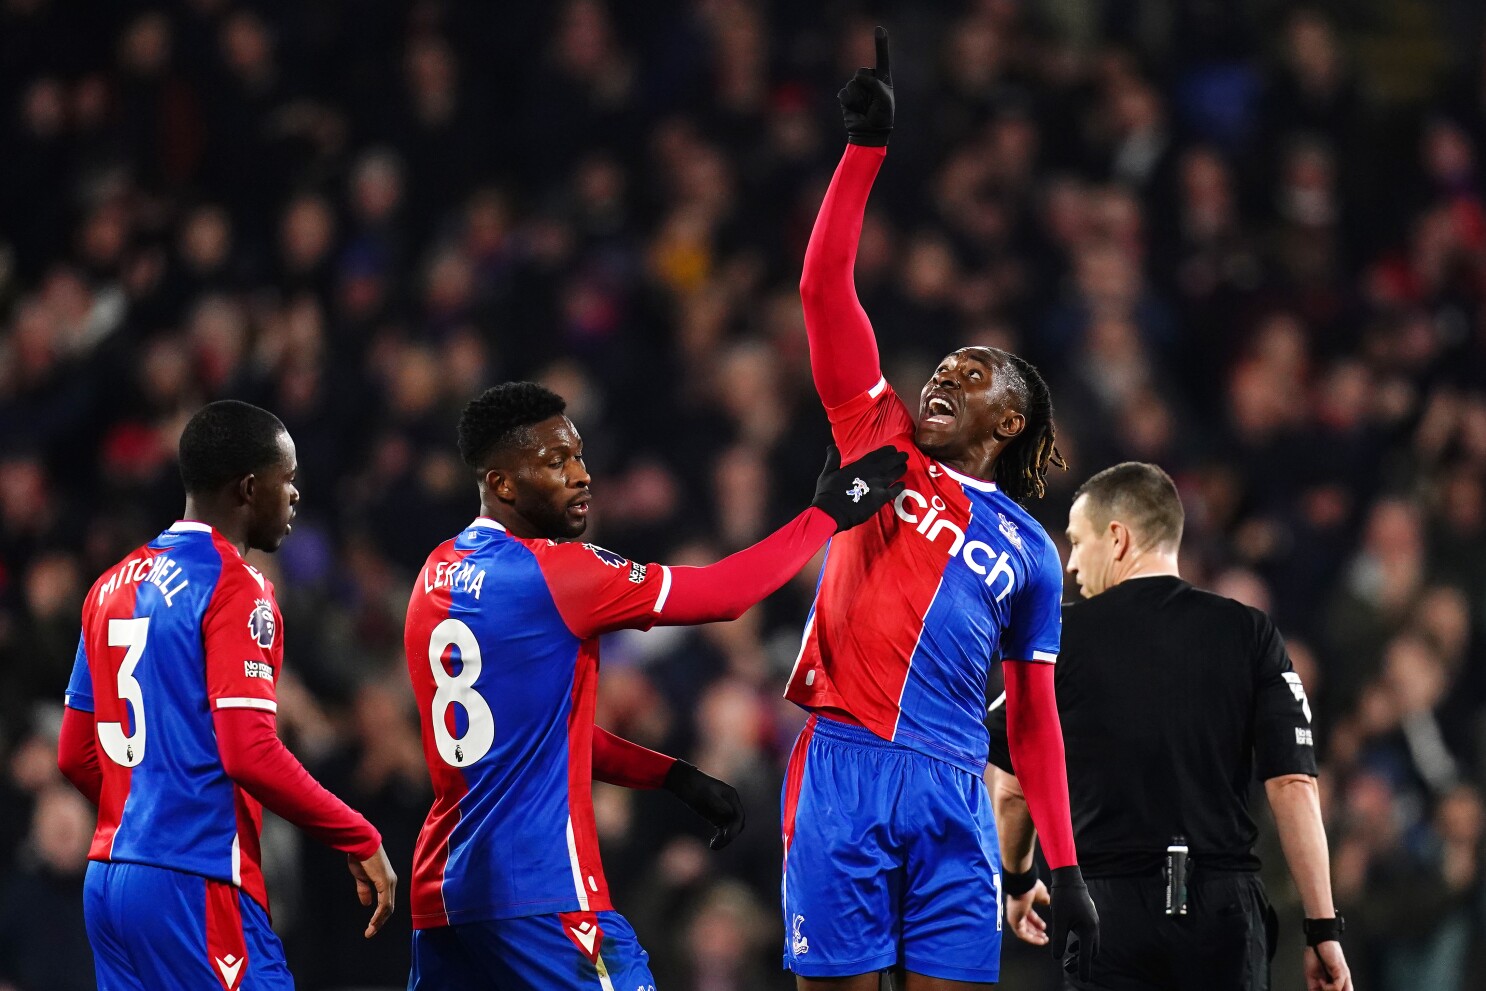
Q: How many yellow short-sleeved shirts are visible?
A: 0